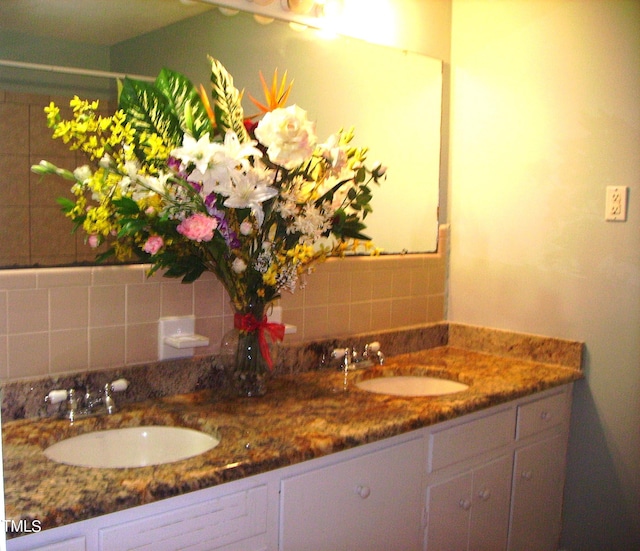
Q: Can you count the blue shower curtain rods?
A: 0